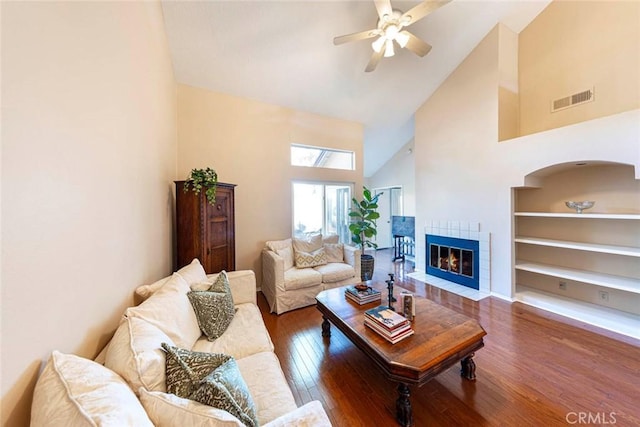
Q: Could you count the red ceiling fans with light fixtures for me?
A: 0